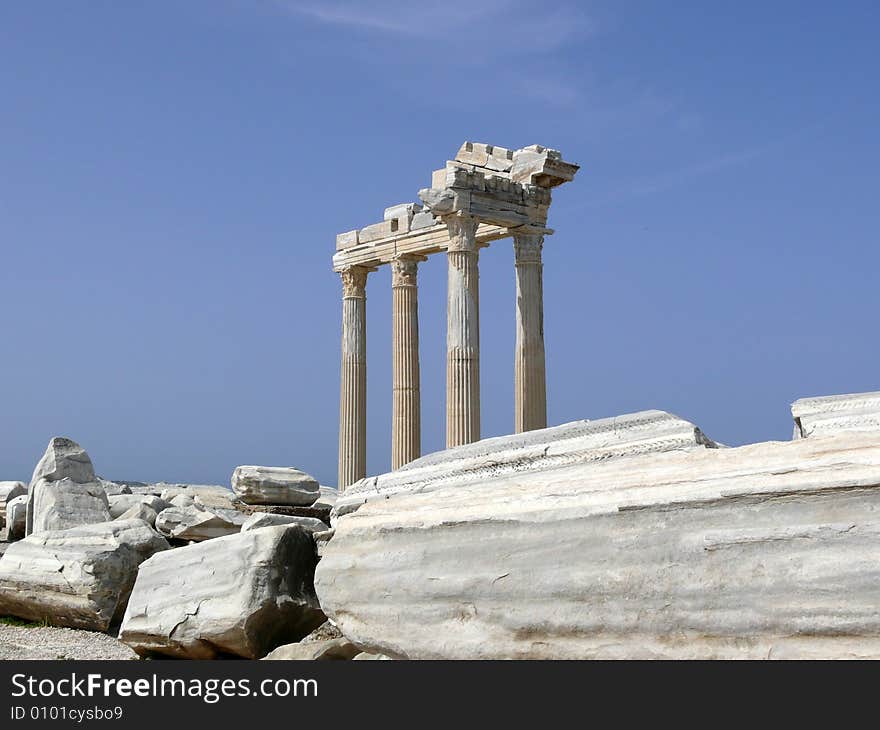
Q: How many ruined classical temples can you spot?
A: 1